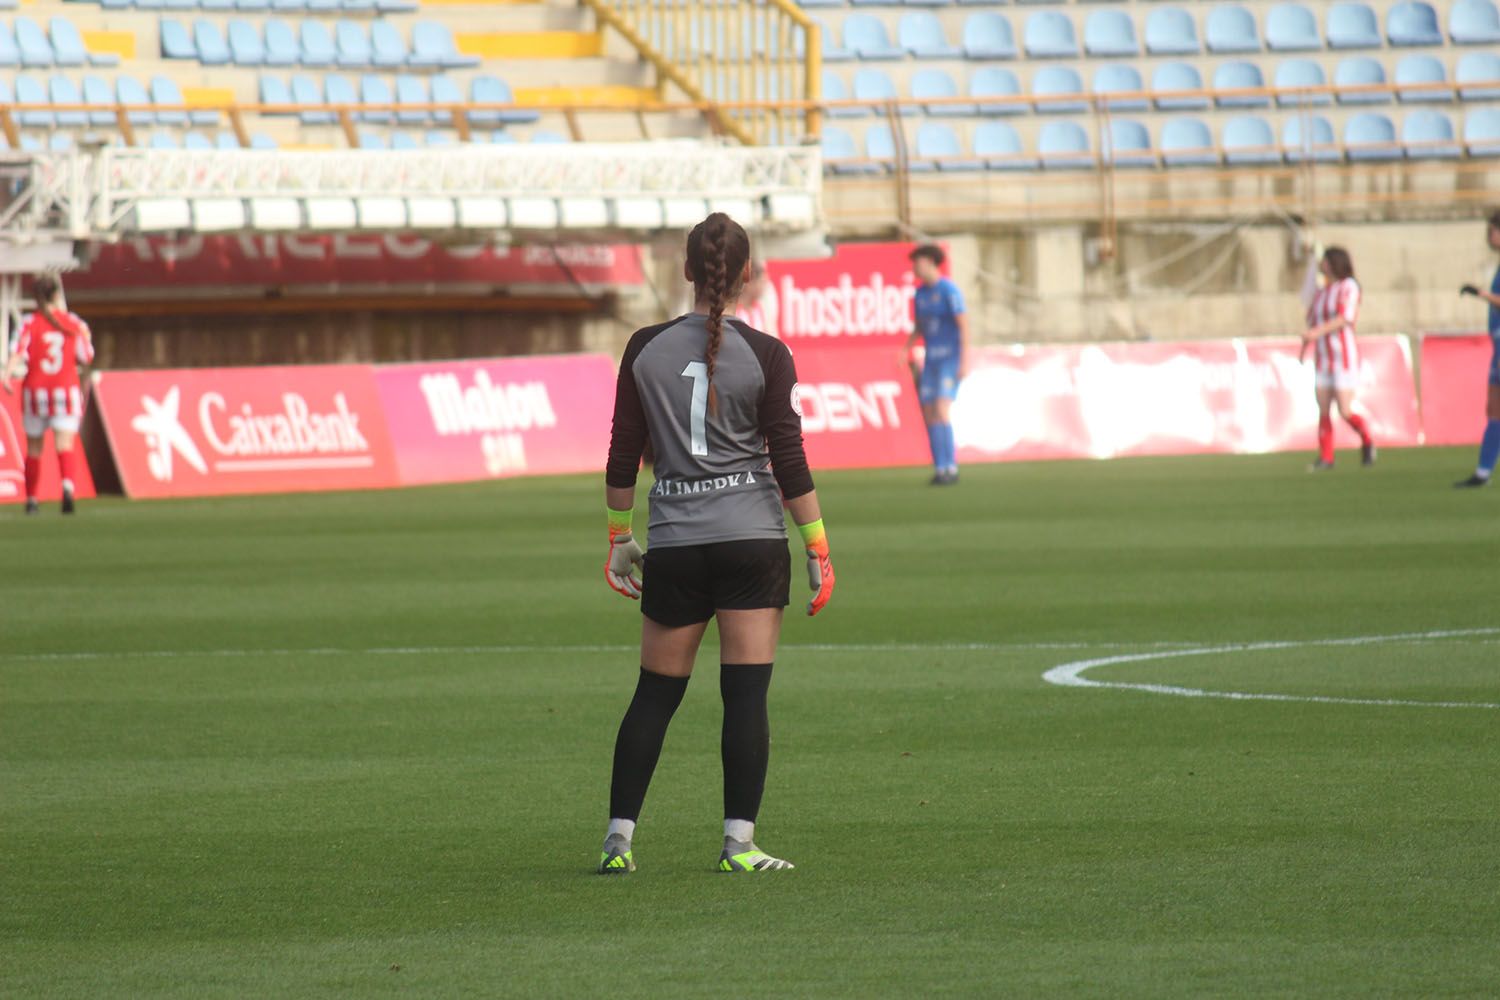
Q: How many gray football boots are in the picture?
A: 2